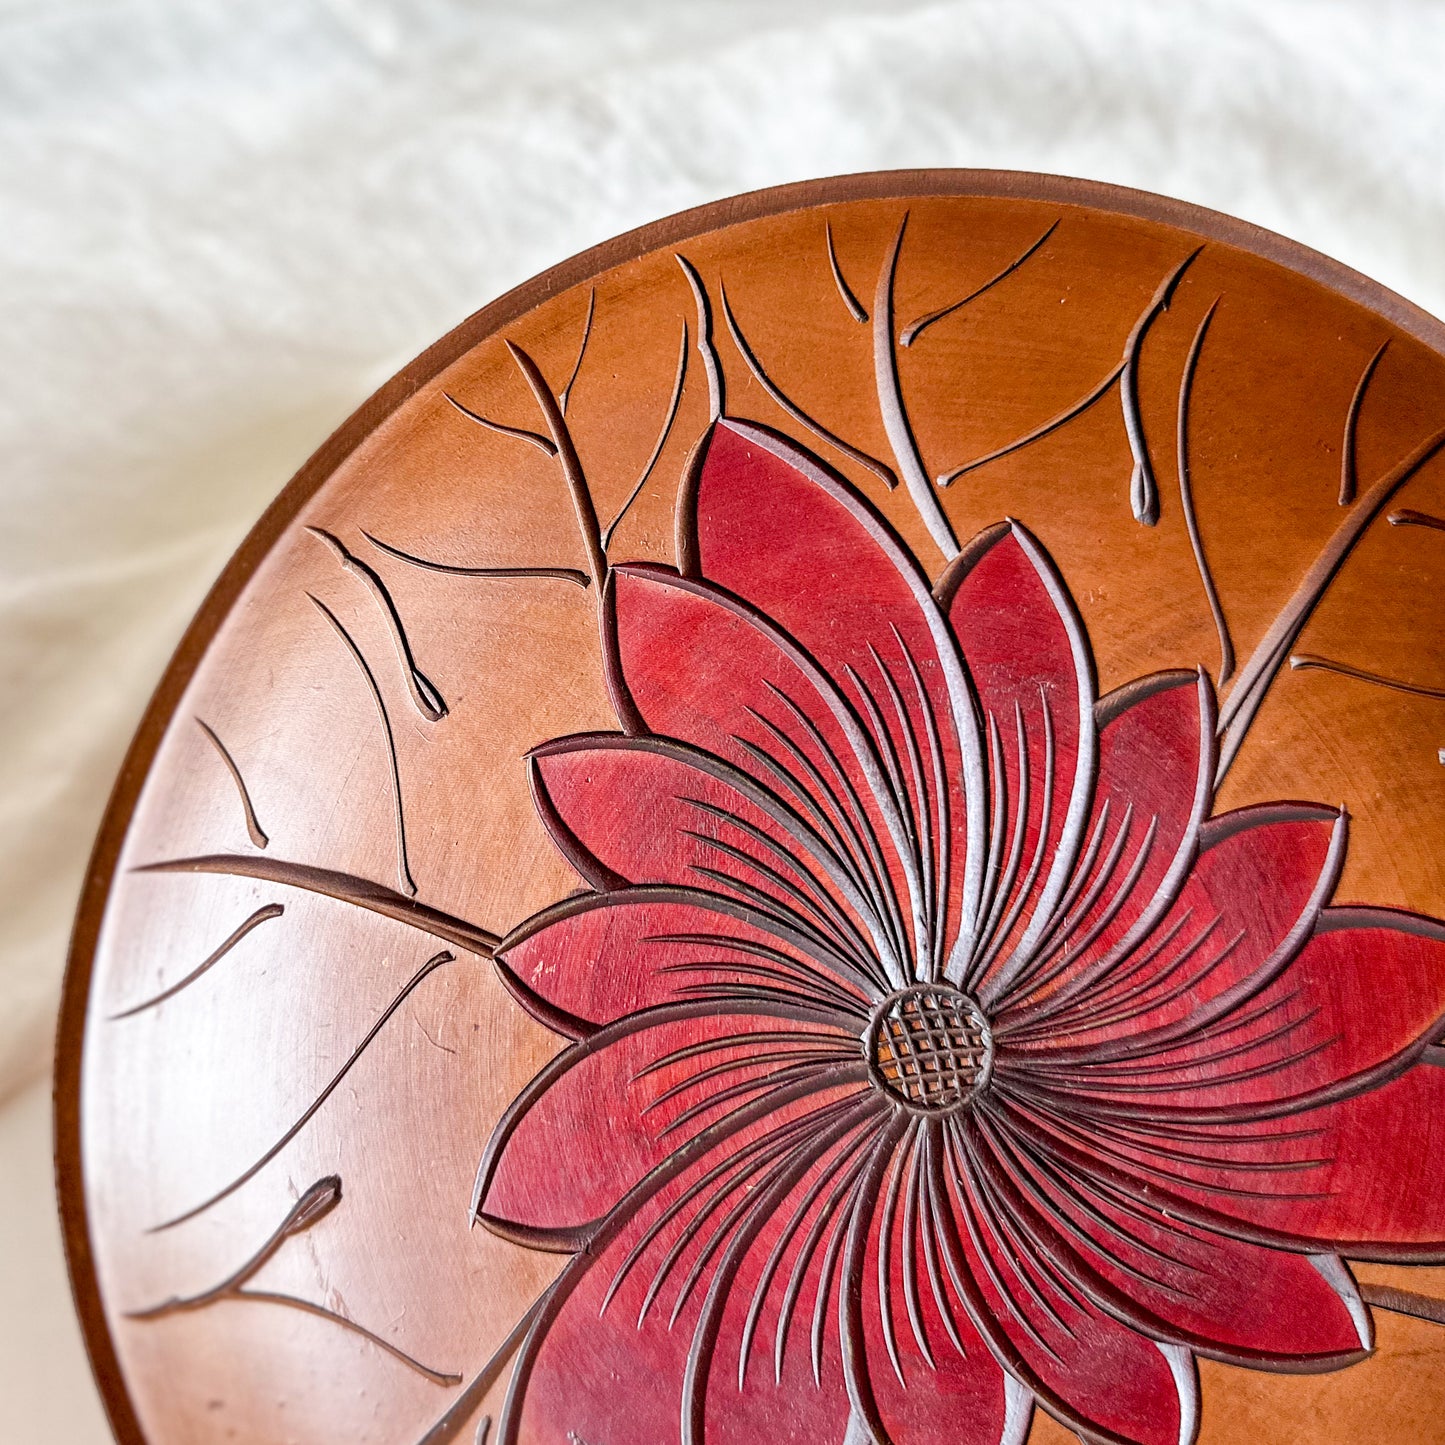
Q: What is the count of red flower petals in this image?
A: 15